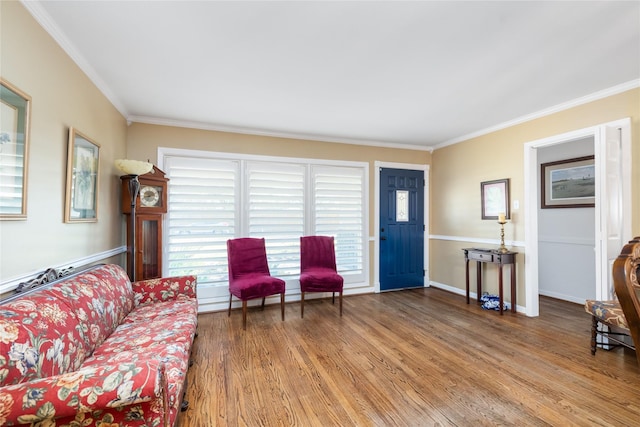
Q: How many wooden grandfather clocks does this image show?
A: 1